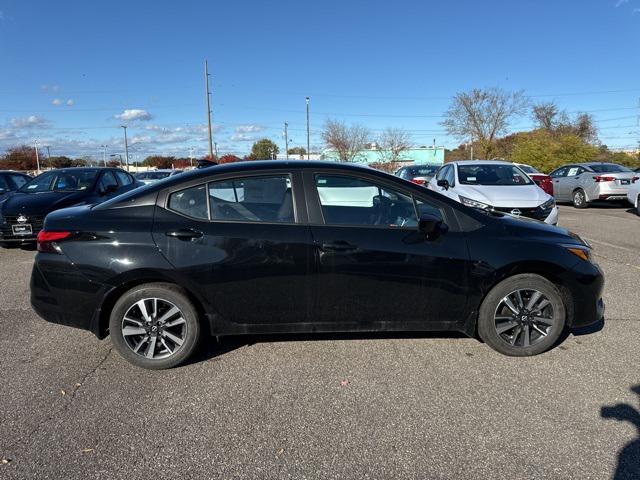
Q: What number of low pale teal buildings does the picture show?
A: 1